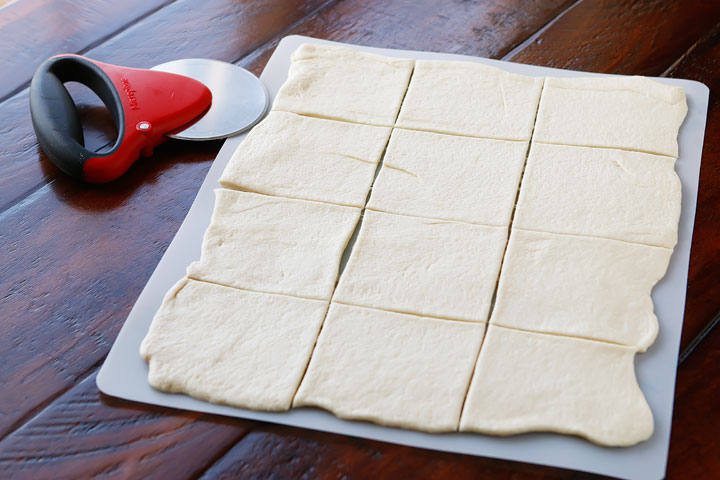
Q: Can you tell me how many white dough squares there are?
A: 12